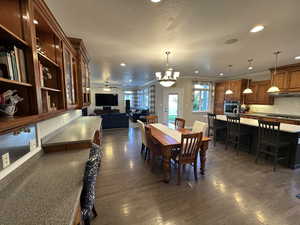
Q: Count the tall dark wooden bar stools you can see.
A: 3